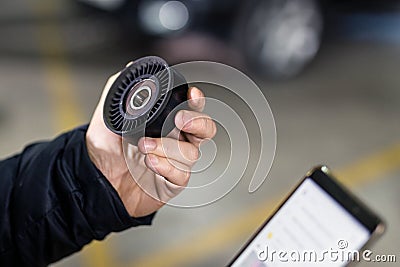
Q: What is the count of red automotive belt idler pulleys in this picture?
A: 0